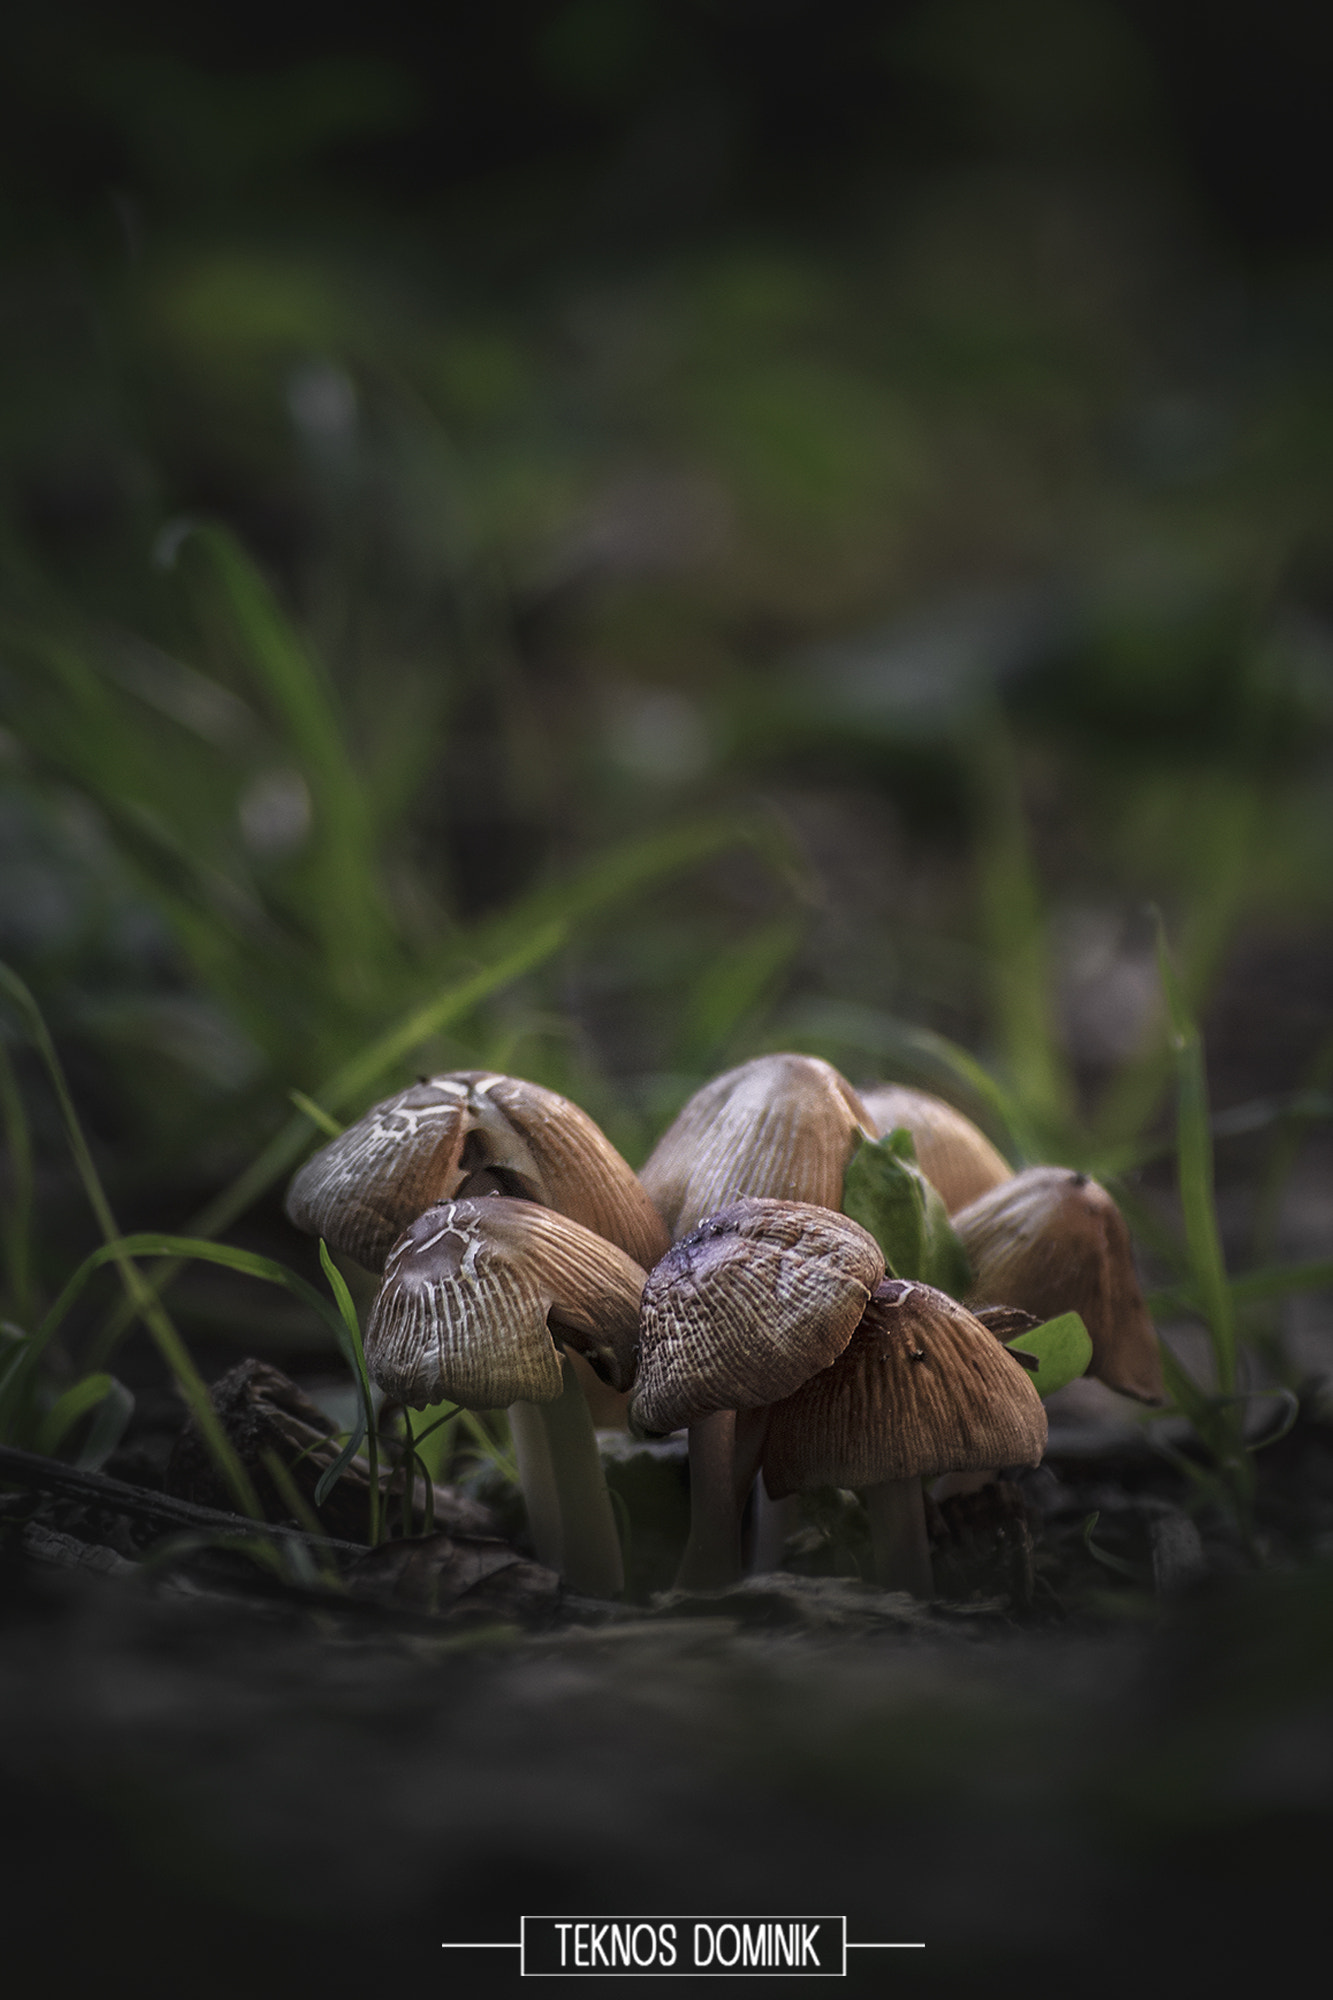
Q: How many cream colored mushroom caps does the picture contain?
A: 7